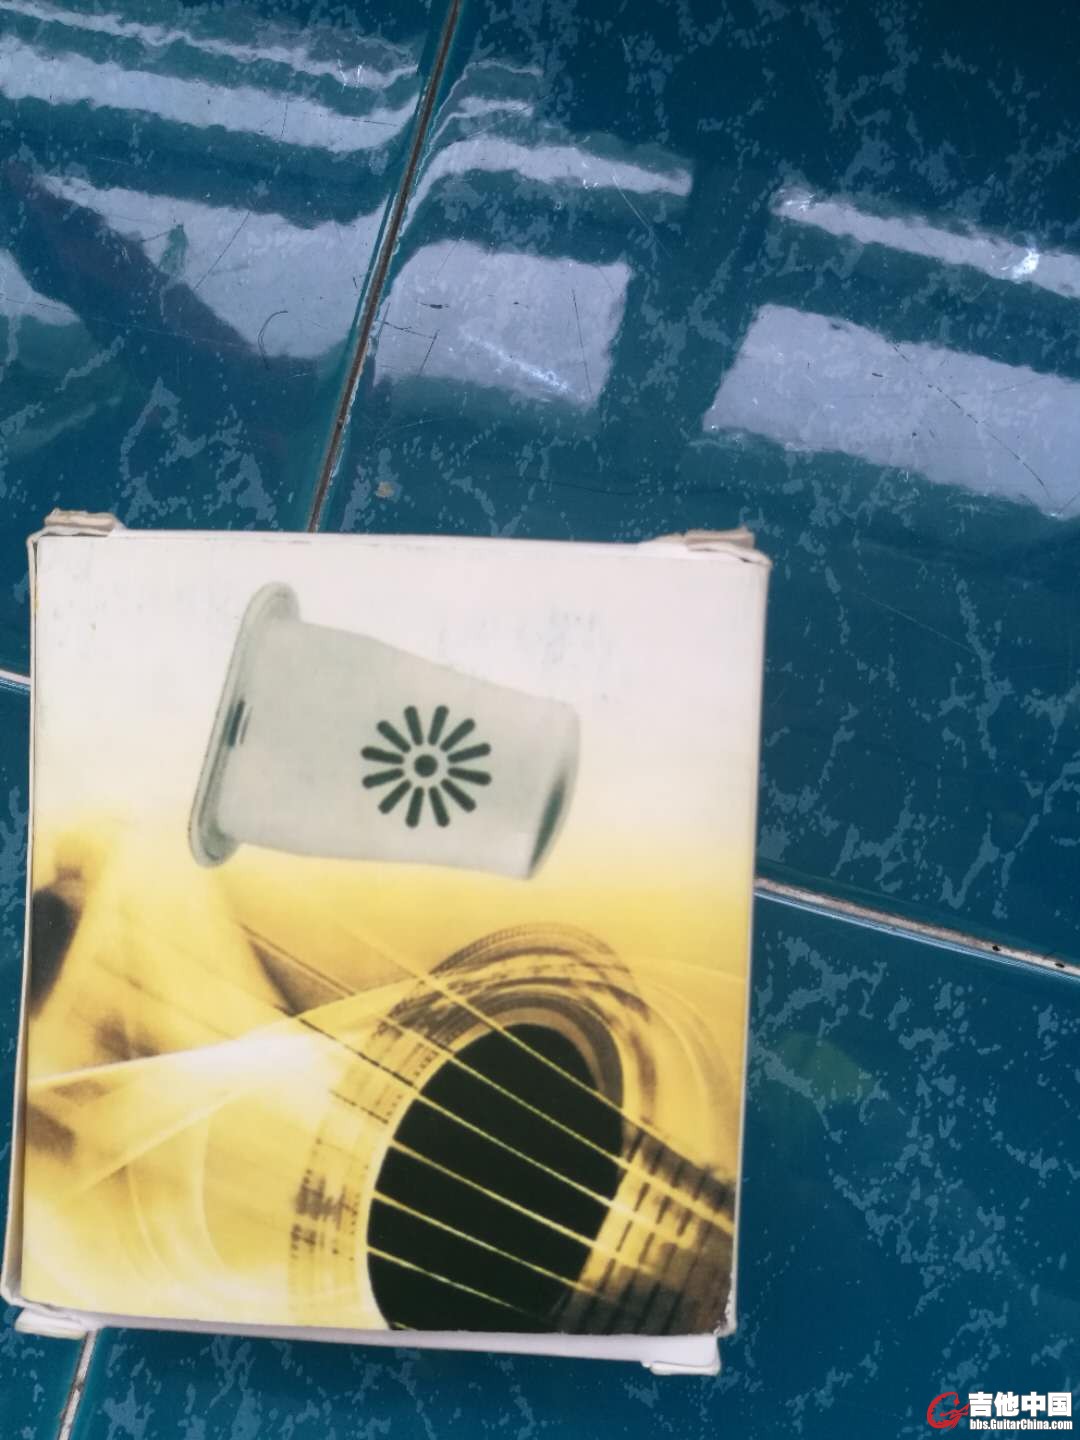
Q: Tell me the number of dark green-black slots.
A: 12